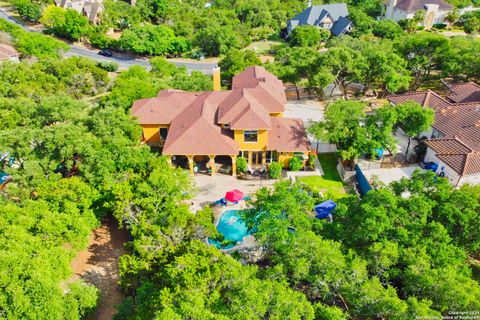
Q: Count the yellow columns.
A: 4